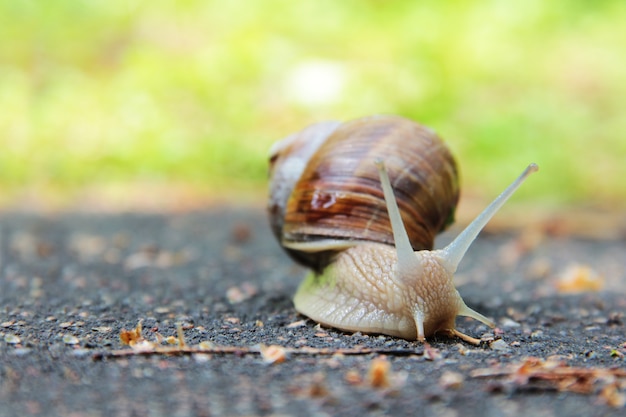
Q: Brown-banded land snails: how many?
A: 1